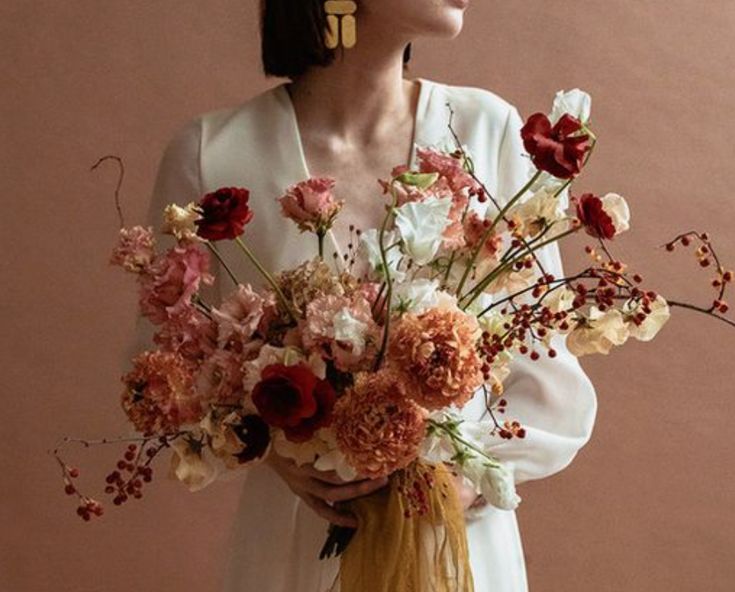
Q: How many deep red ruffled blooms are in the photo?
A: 4